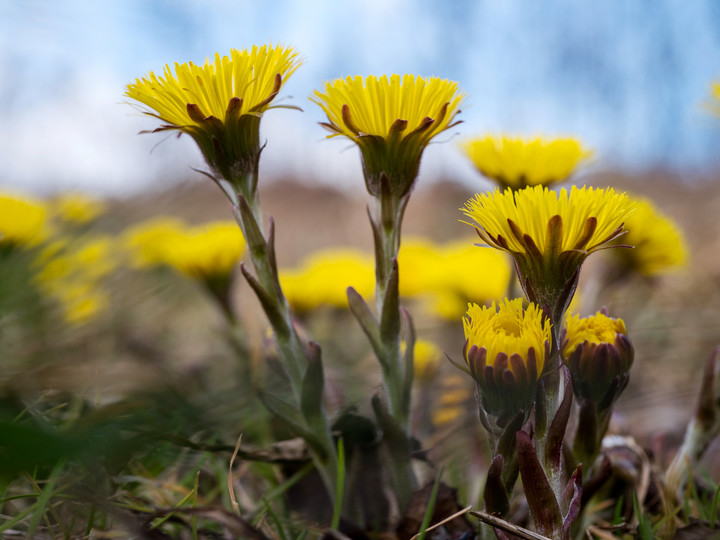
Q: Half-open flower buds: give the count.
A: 2